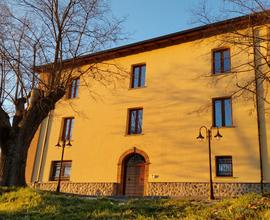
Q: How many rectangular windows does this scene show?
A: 8